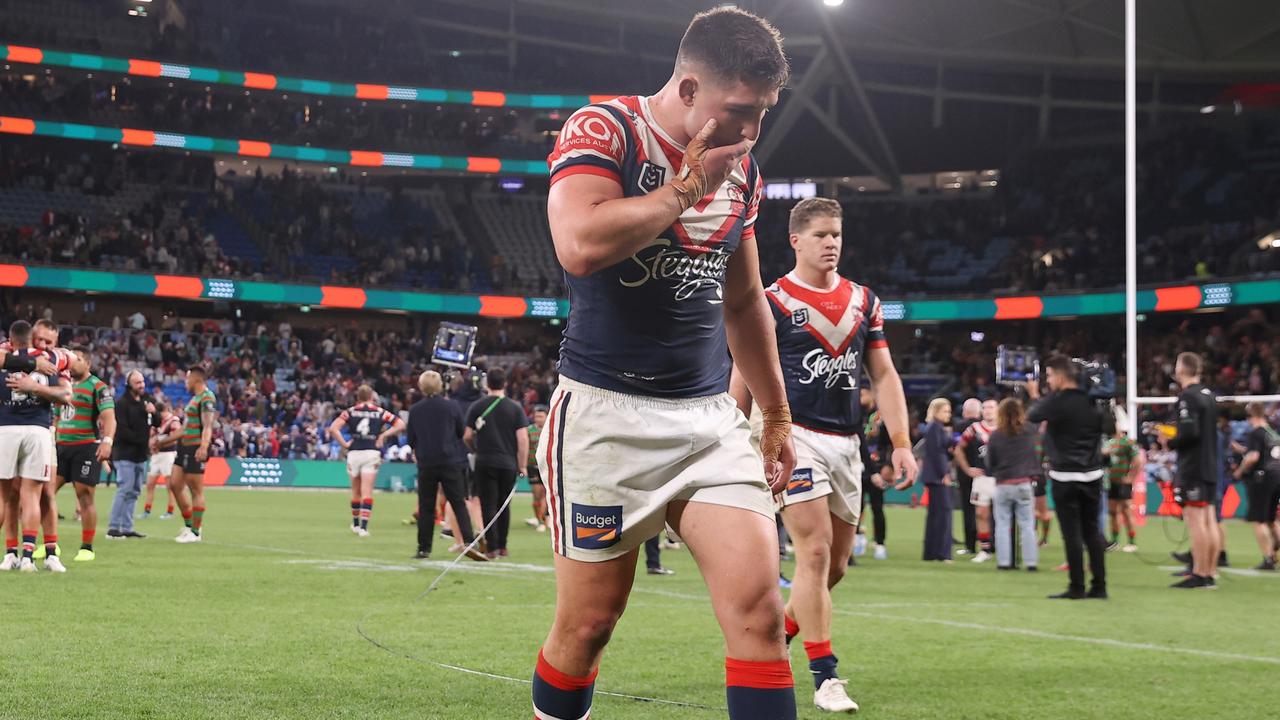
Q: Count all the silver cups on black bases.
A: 0